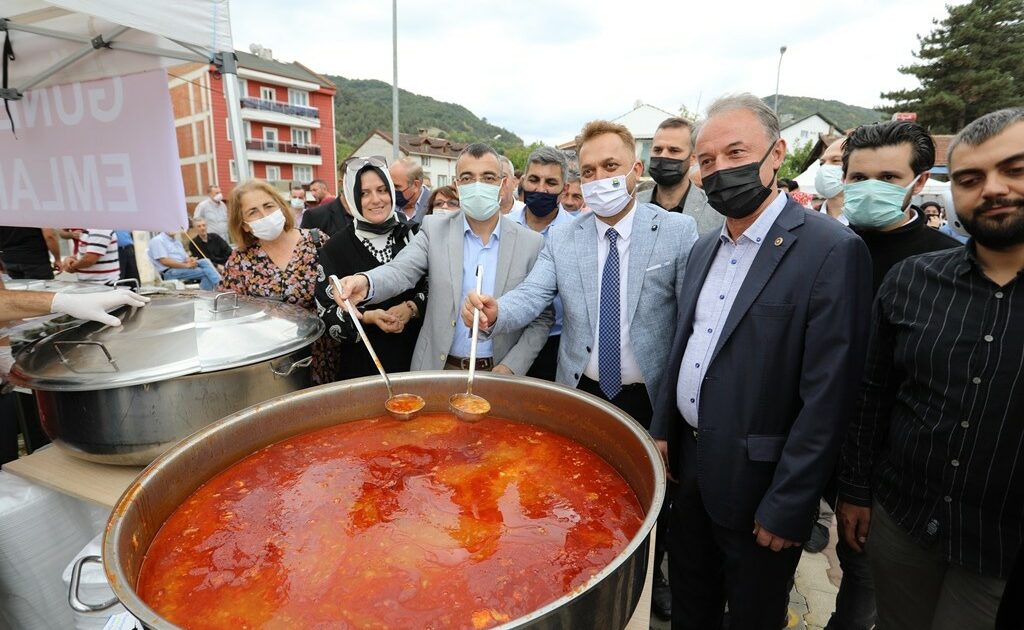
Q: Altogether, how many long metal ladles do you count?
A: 2